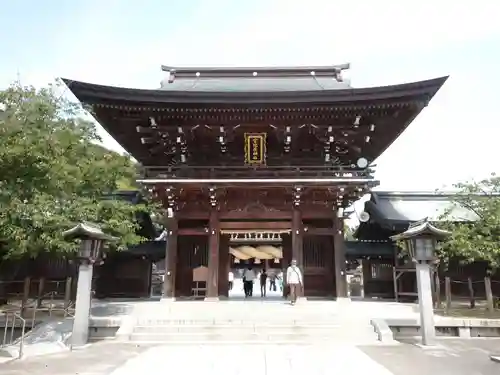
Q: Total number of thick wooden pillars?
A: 4